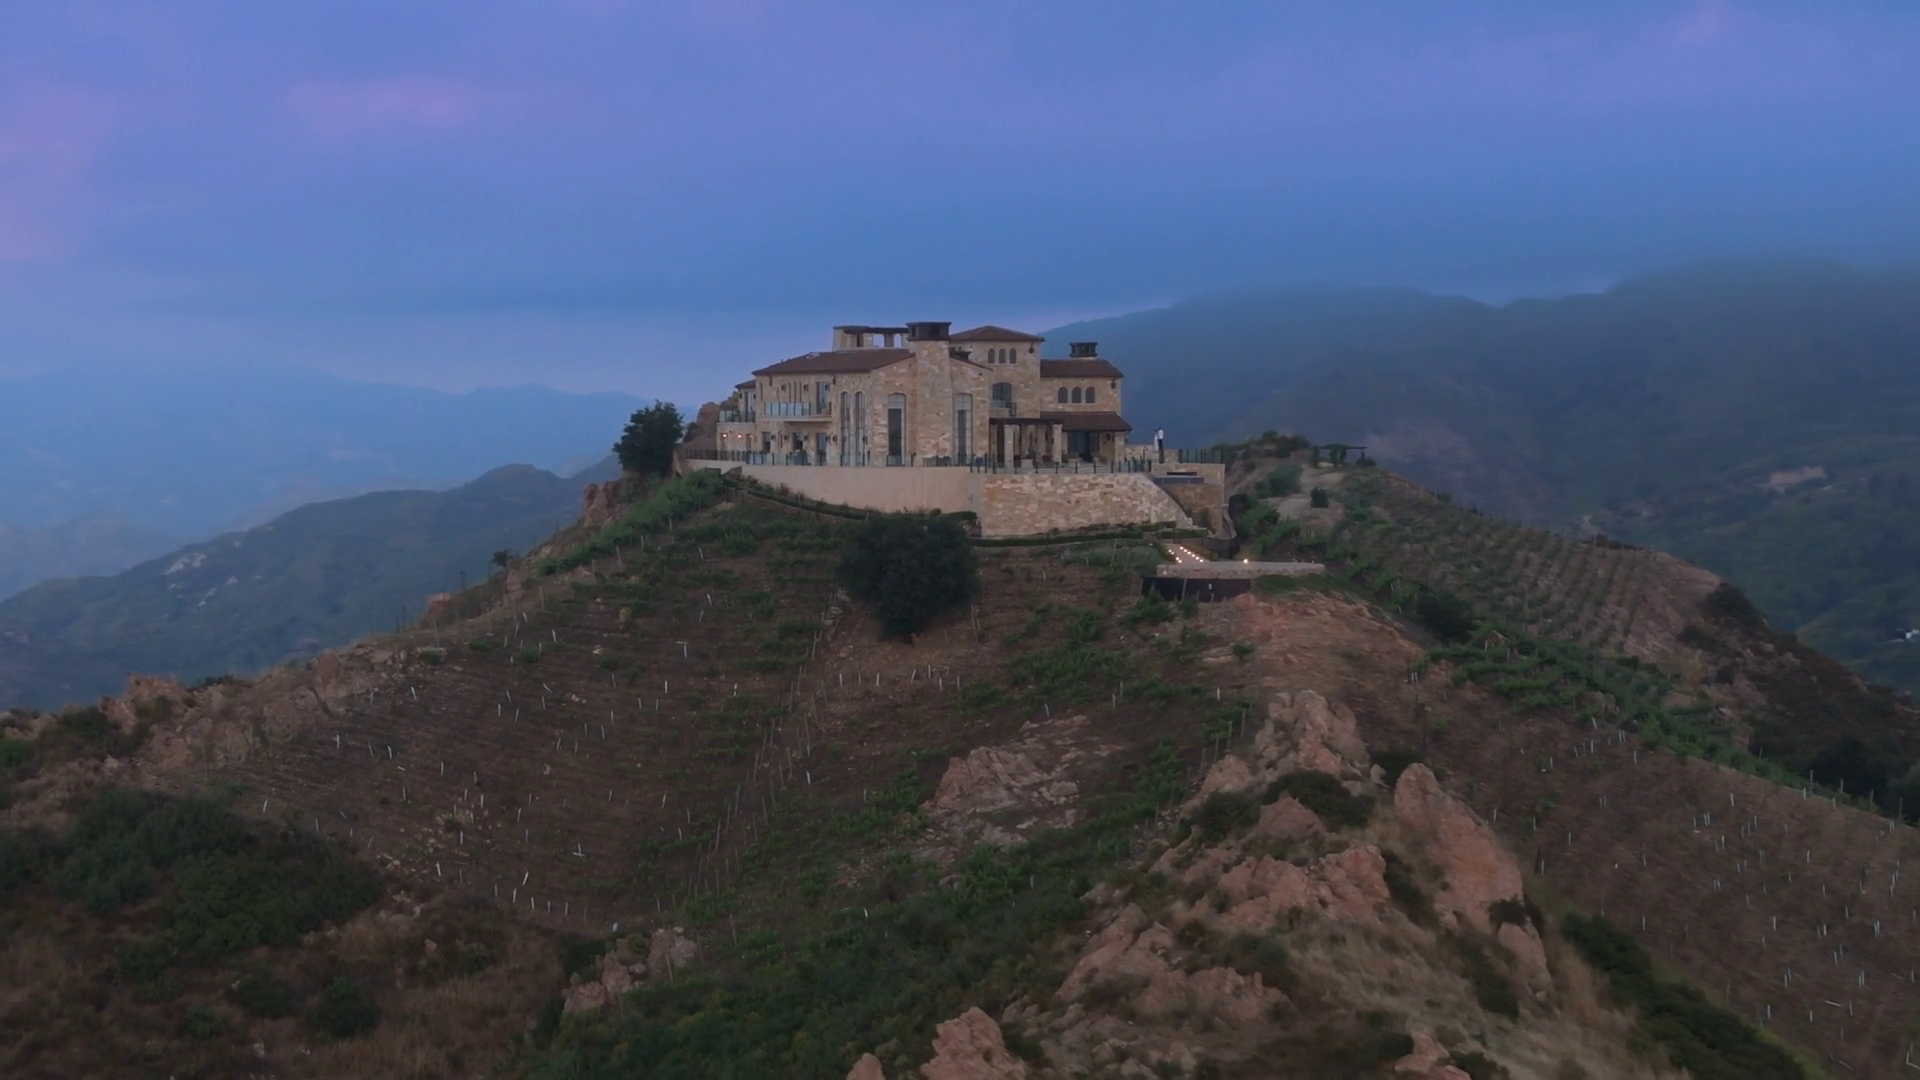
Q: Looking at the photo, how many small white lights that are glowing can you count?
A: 11